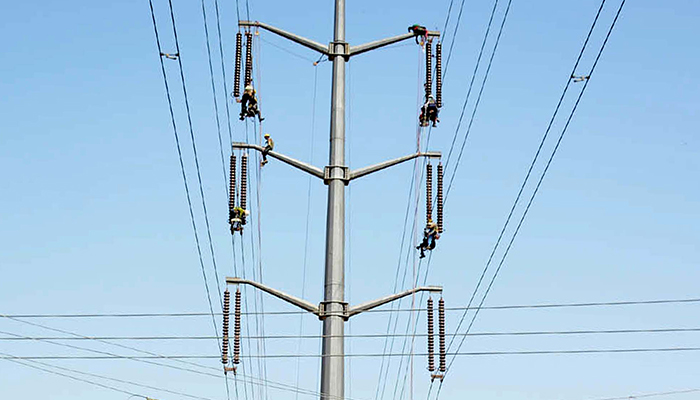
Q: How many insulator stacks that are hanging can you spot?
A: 12